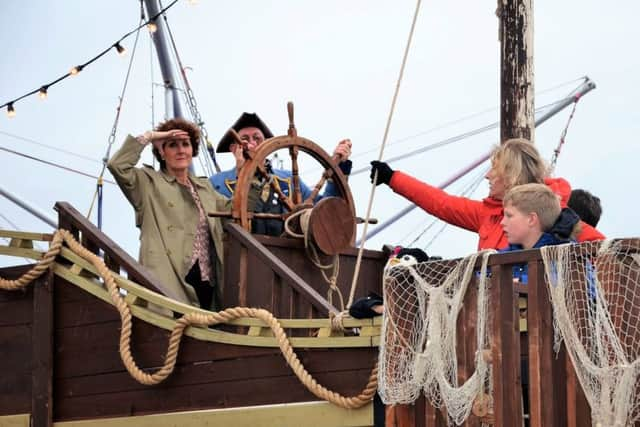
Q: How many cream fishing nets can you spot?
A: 2